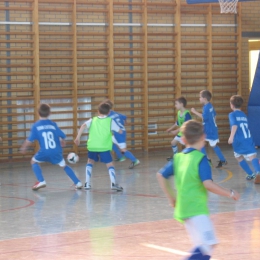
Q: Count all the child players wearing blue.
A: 4